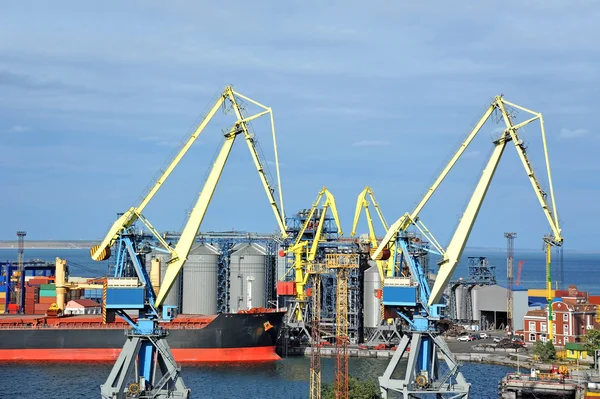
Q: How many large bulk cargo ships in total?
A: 1